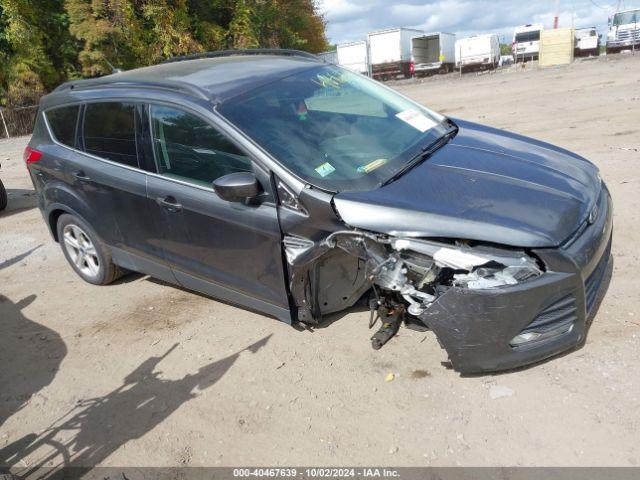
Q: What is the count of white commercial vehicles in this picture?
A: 7